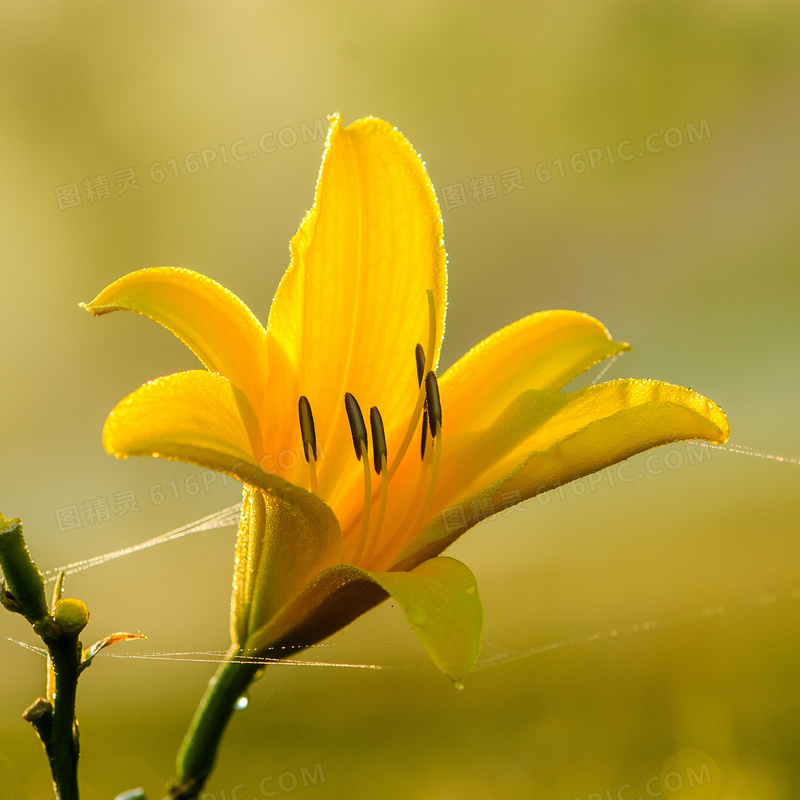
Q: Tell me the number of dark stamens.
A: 6